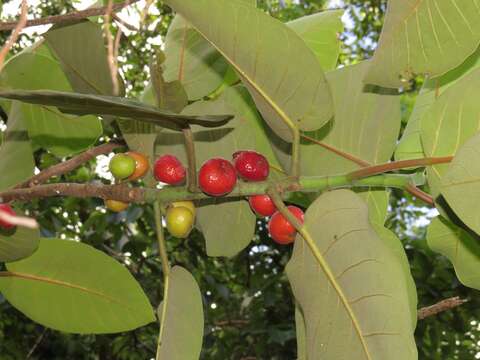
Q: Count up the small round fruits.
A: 11